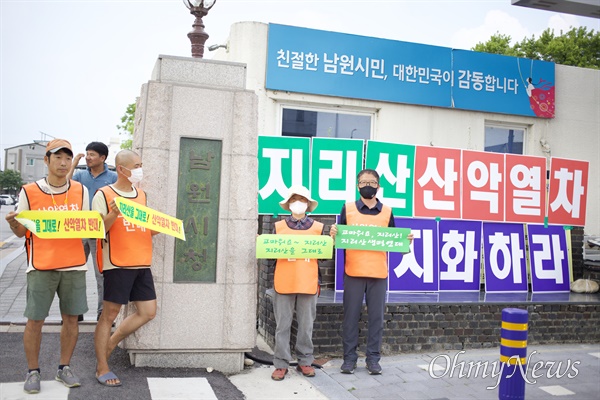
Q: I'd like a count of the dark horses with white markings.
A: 0